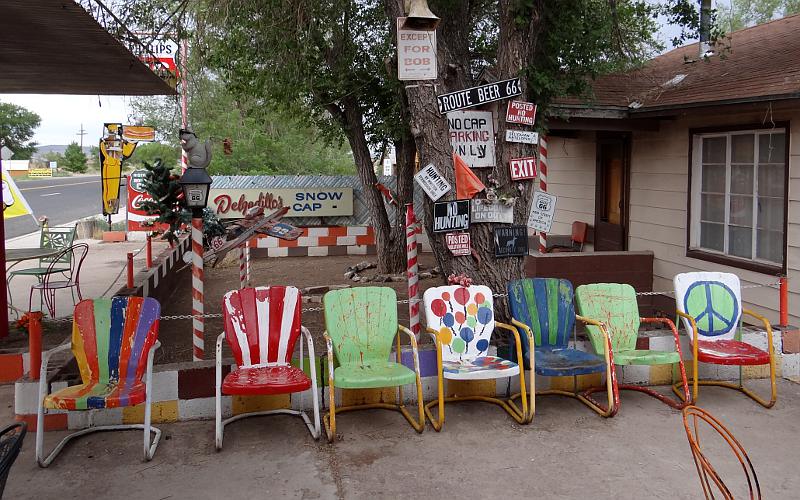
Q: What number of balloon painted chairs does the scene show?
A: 1